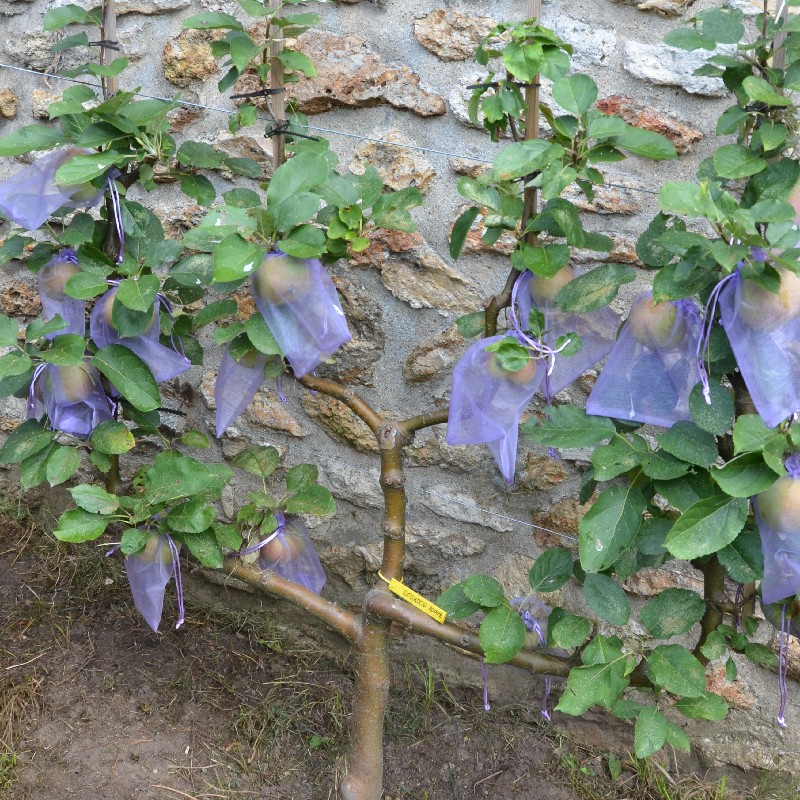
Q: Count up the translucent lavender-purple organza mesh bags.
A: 14